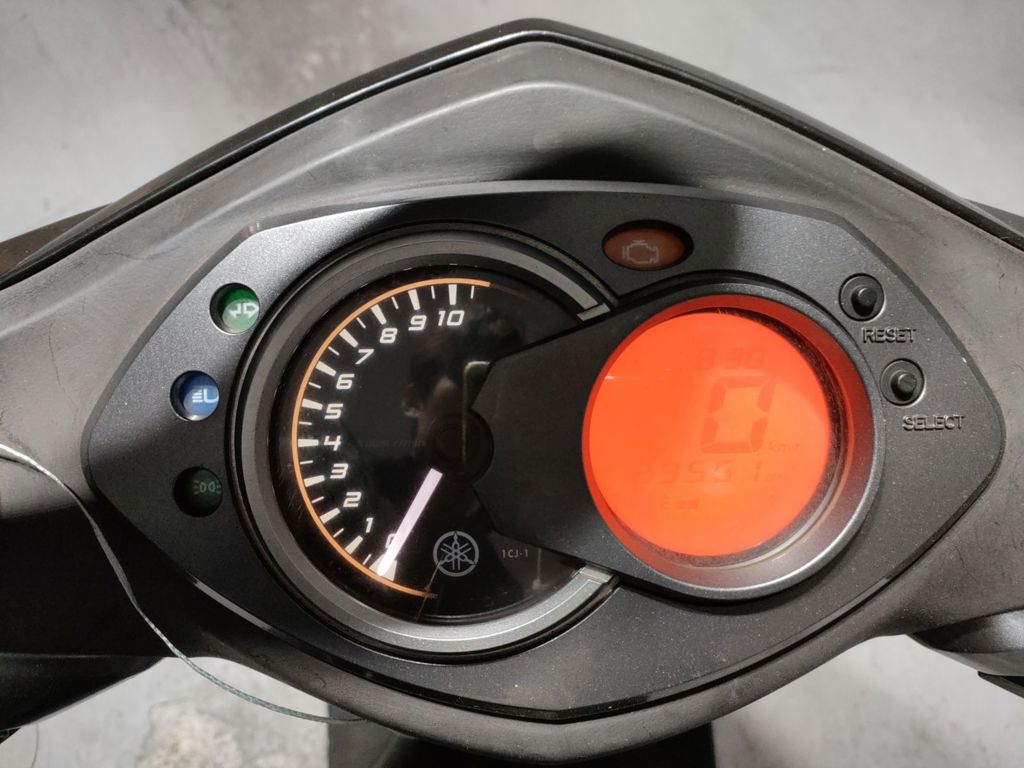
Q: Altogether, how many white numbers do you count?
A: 11